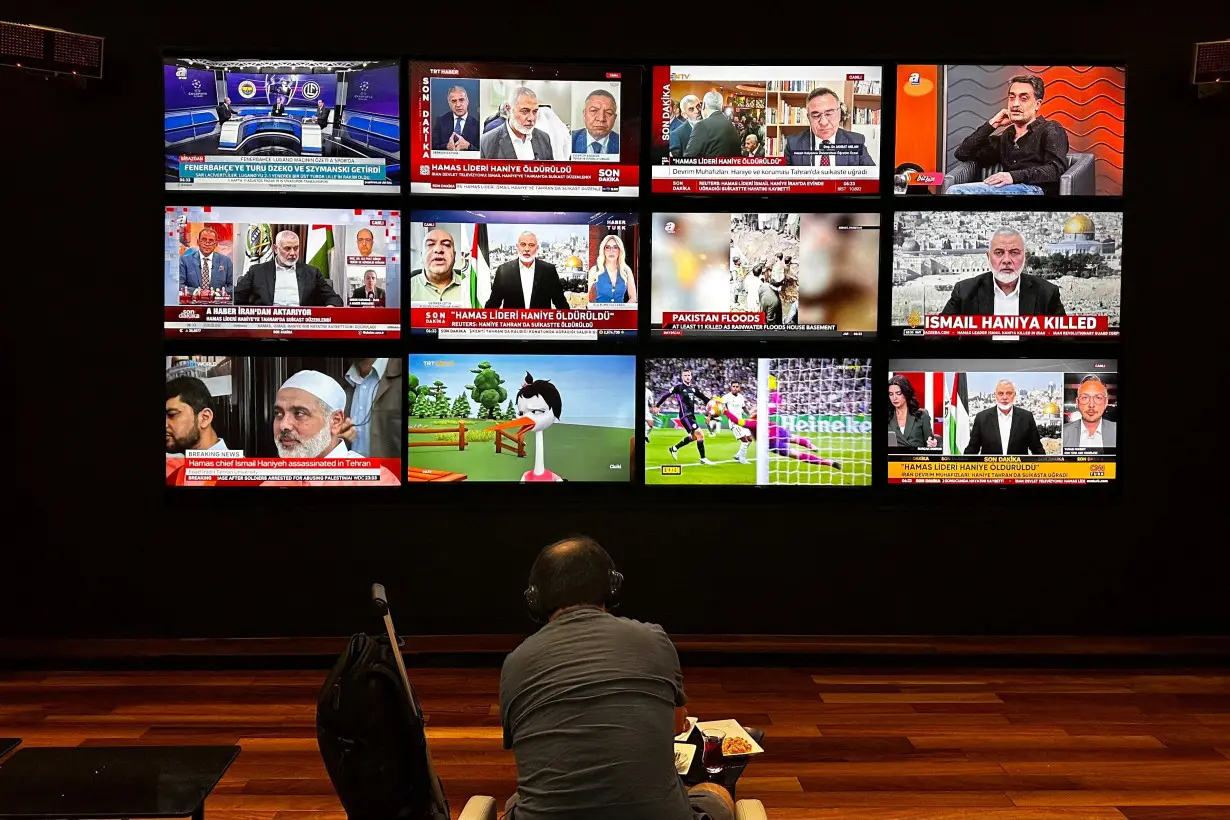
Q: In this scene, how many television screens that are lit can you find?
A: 12